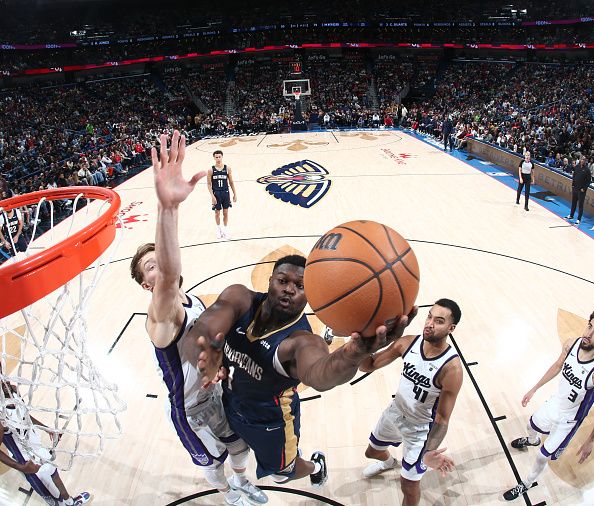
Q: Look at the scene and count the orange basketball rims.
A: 2